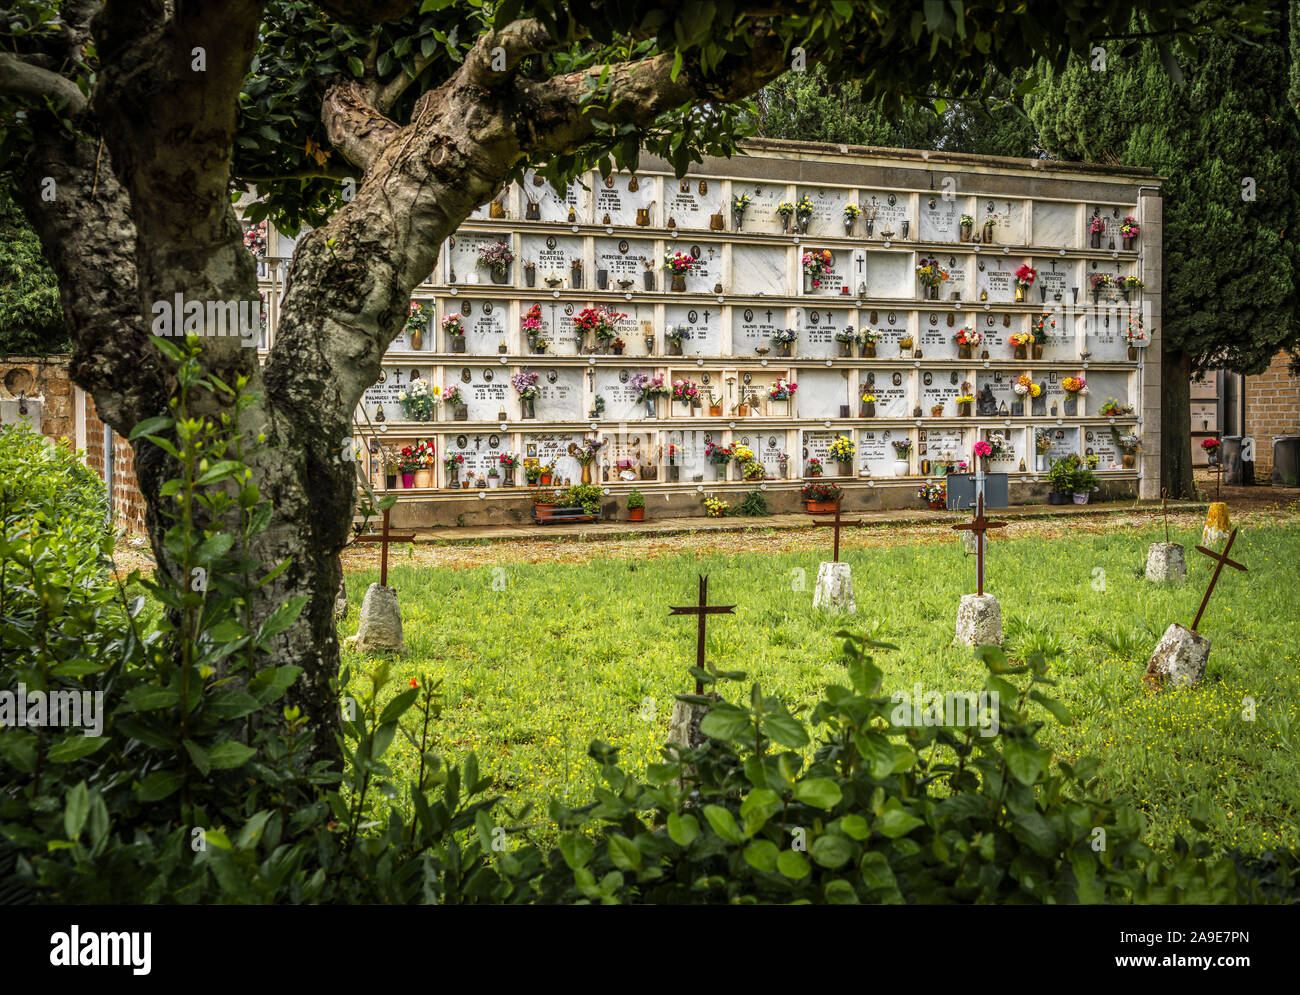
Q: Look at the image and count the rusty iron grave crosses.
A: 7